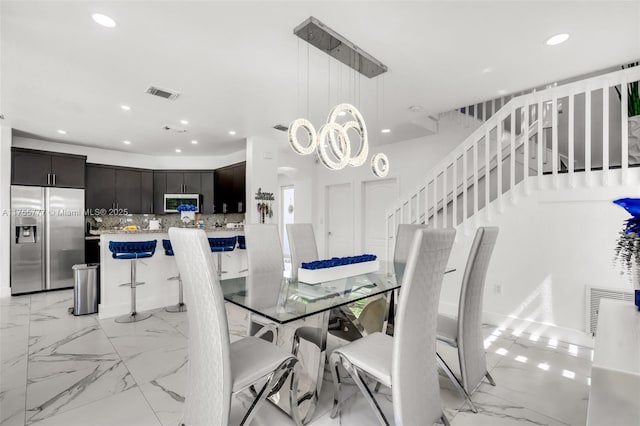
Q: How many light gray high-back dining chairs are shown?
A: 6